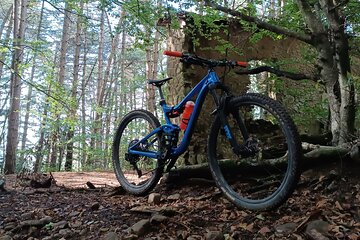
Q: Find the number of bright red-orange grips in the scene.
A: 2